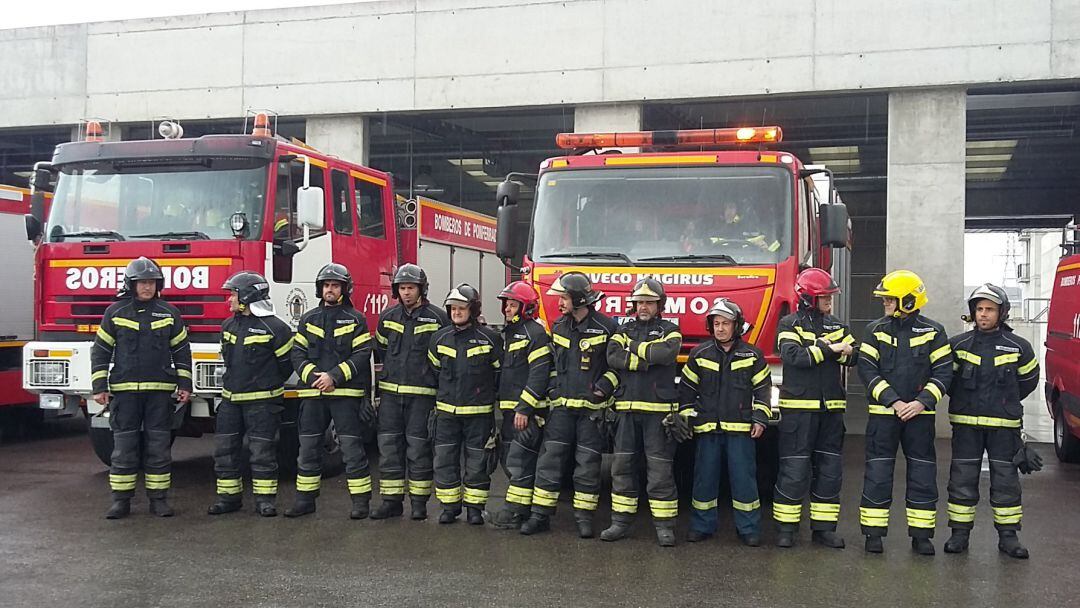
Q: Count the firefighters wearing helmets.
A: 12